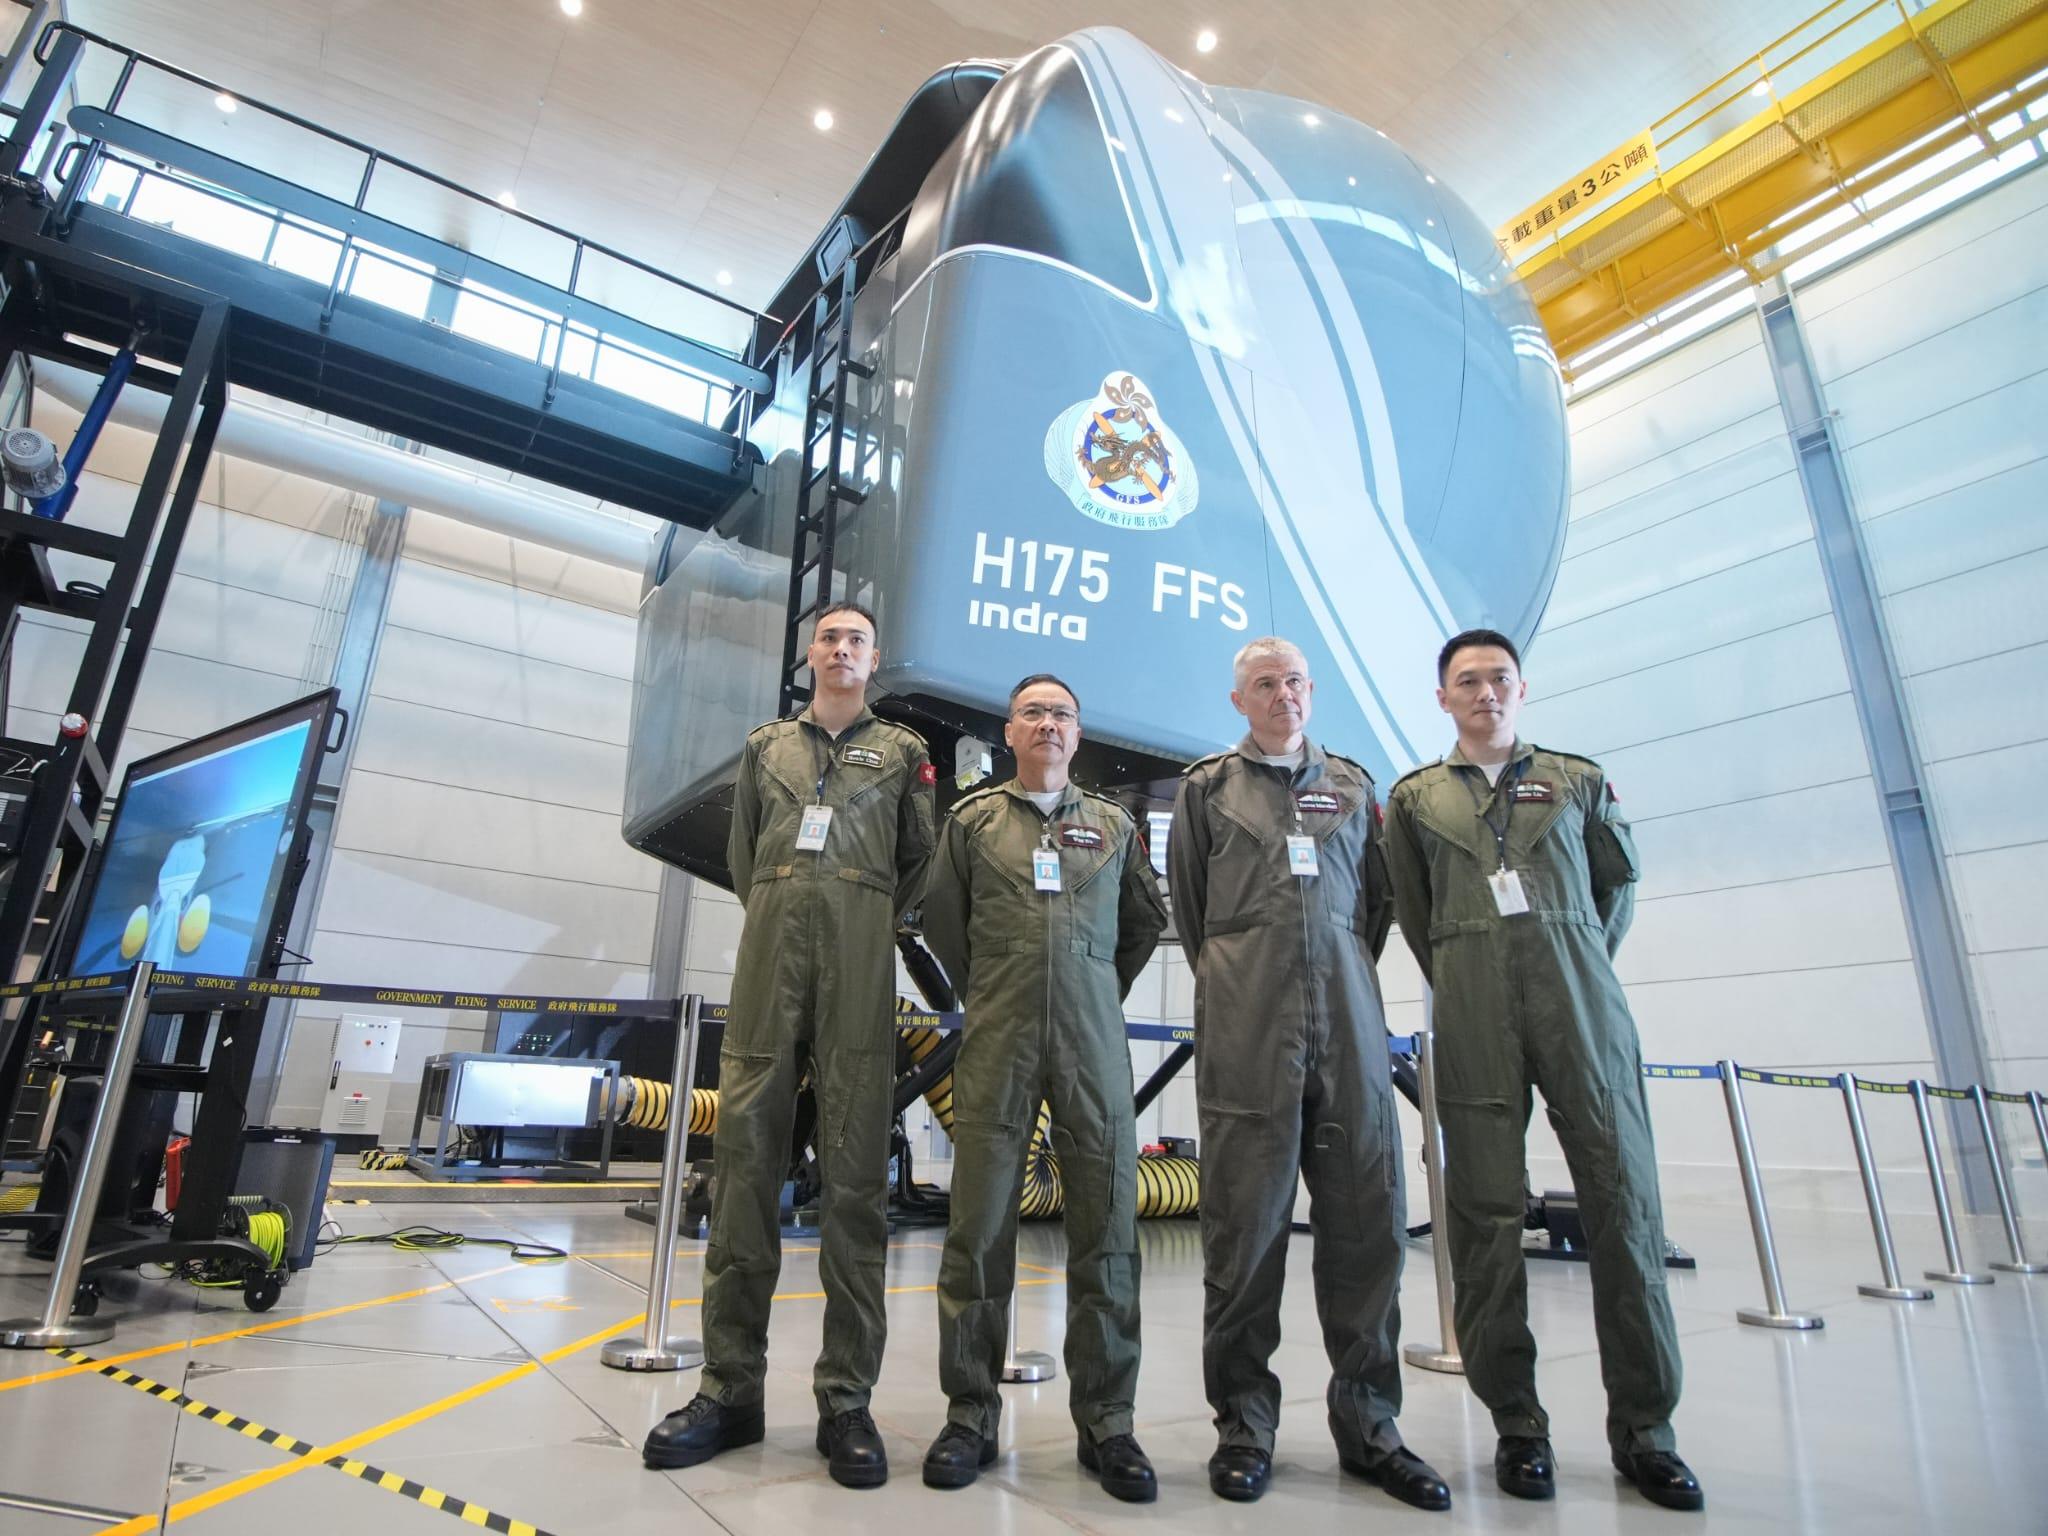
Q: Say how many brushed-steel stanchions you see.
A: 9